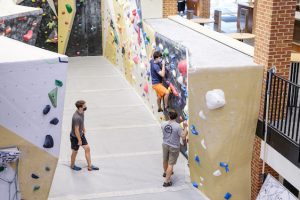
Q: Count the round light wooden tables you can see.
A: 2